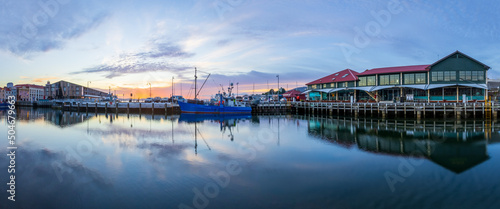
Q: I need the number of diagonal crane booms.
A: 1